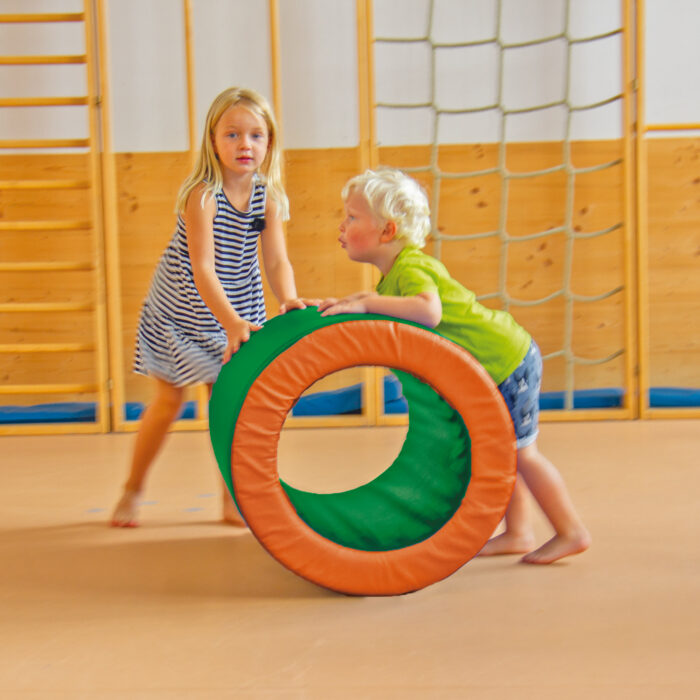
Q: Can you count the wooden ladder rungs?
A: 10